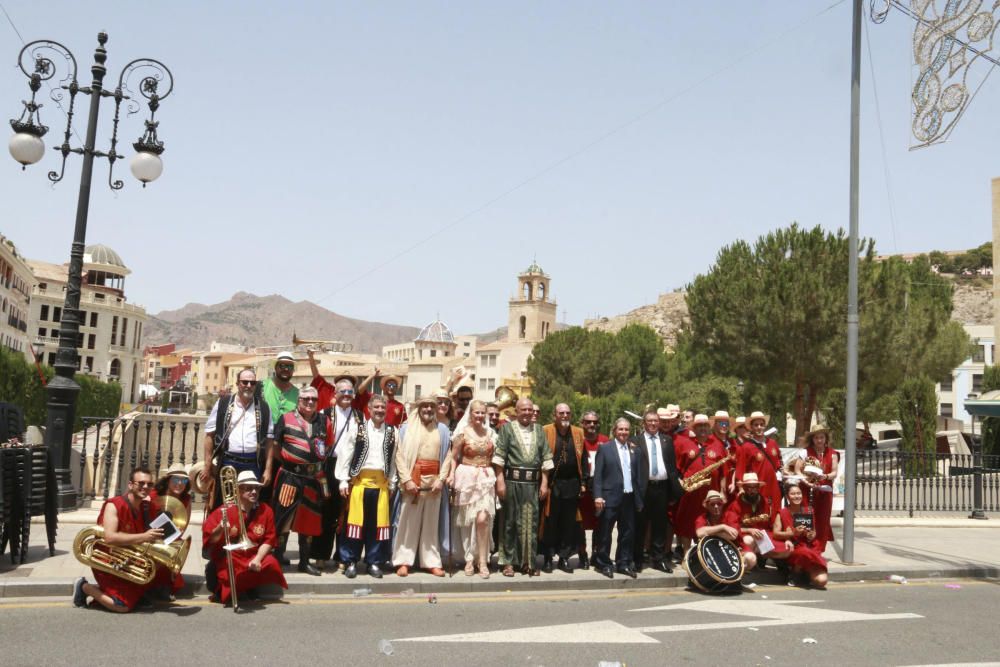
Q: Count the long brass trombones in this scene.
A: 2